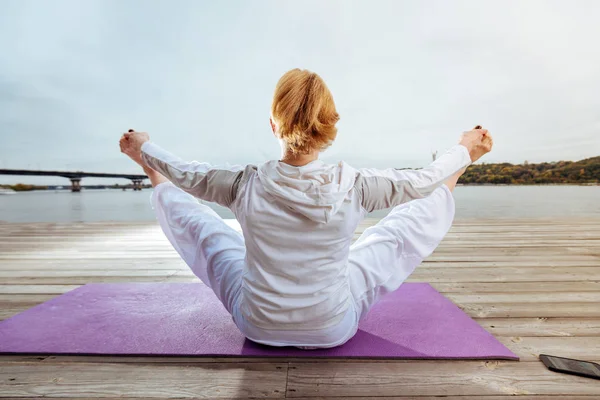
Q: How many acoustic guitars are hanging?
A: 0